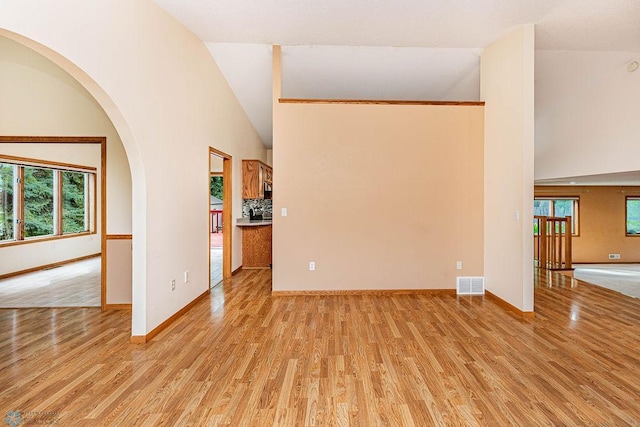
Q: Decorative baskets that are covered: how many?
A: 0